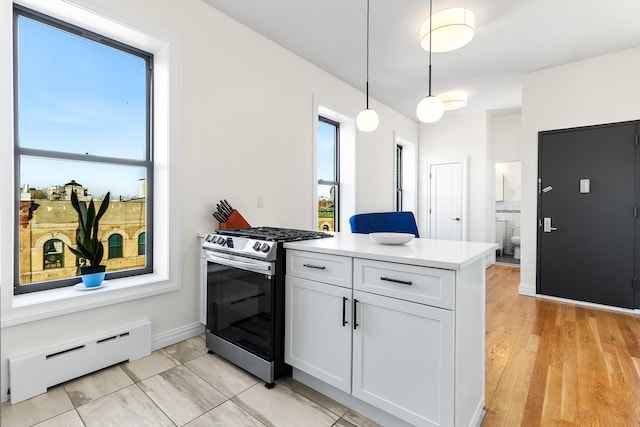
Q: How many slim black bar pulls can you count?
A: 4